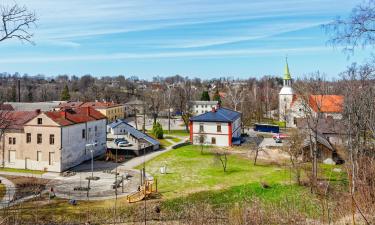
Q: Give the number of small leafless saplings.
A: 3